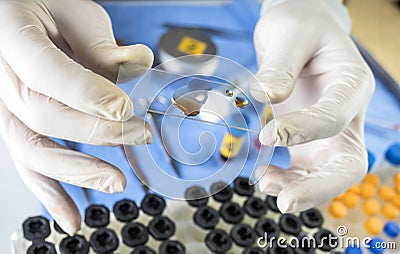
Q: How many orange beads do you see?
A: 13